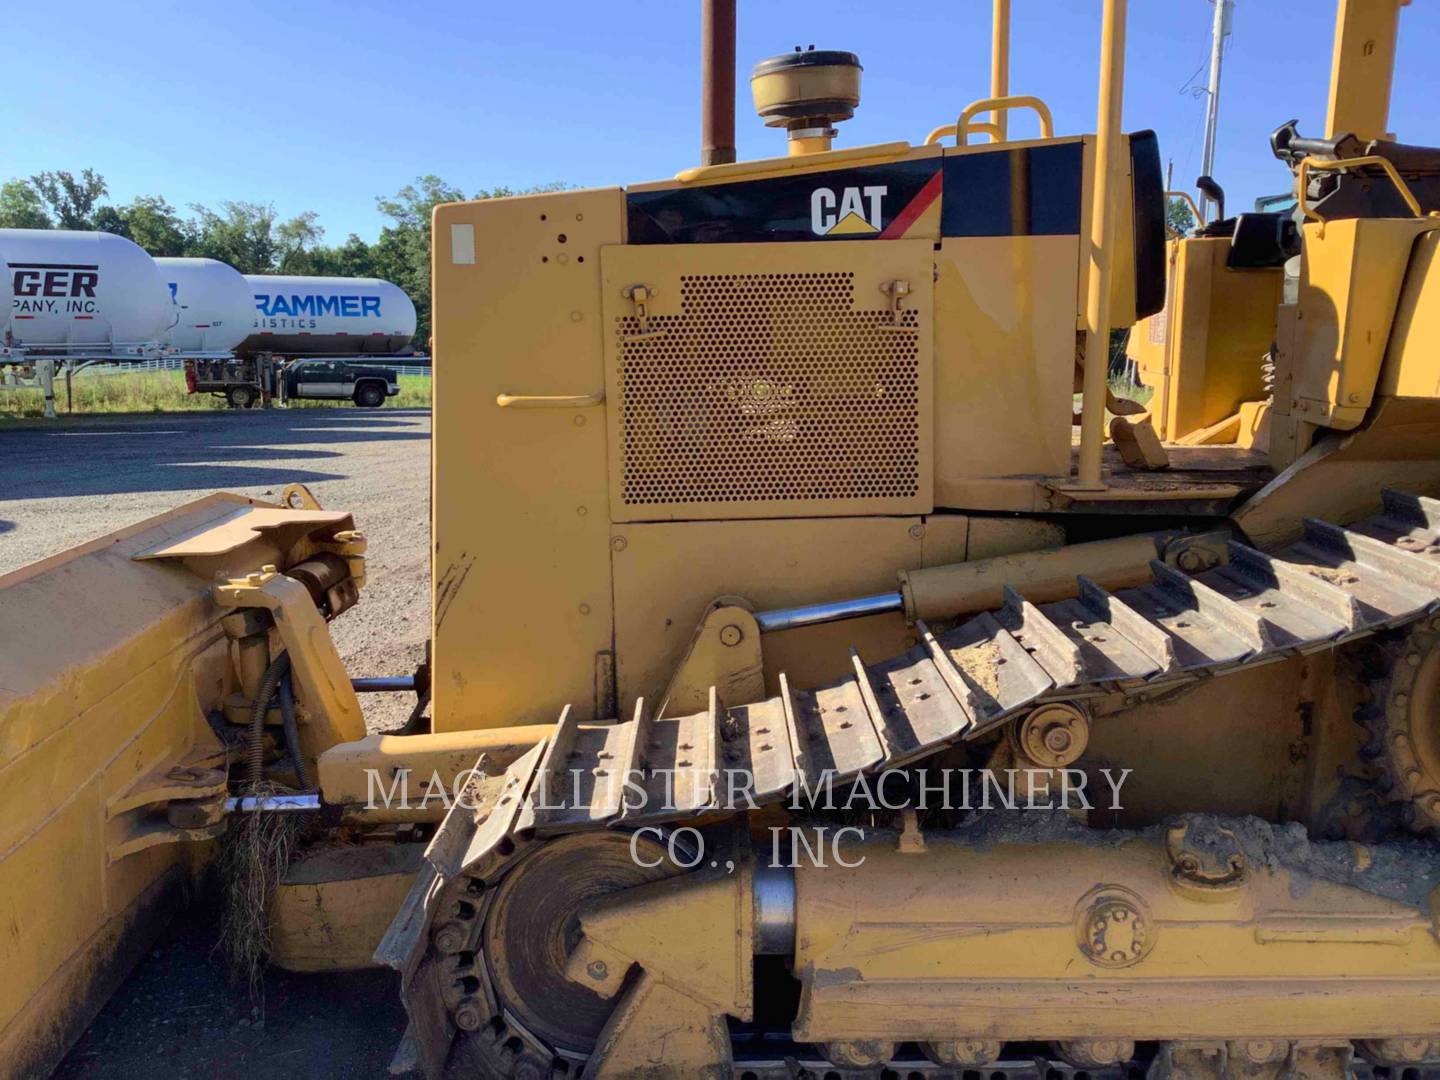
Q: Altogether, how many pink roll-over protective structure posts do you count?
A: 0